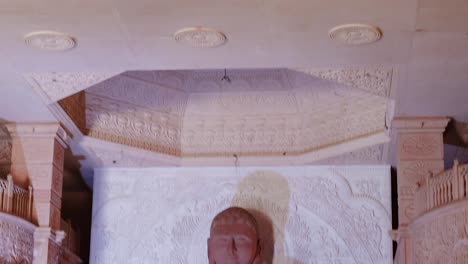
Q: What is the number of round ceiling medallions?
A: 3